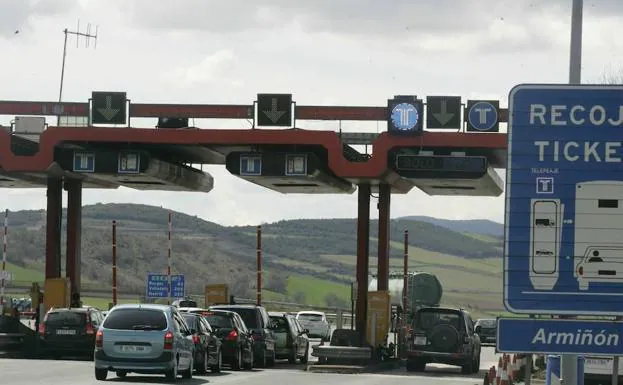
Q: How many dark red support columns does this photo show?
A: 4